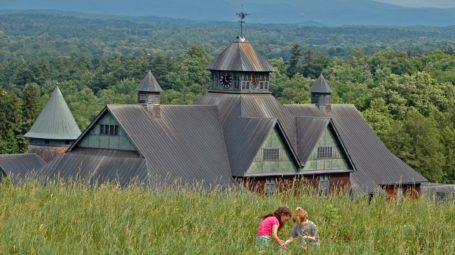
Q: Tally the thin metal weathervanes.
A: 1